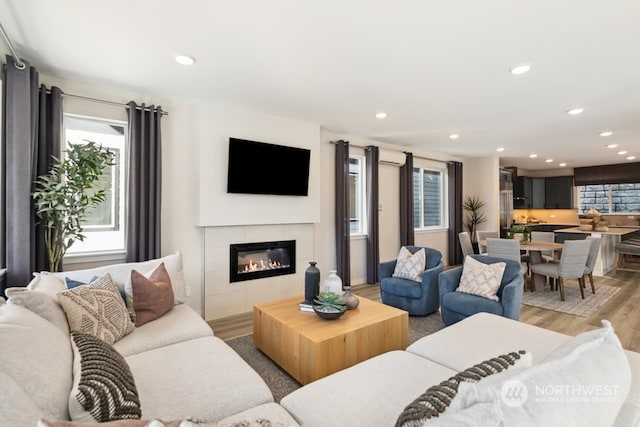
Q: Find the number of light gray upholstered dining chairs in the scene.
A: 6